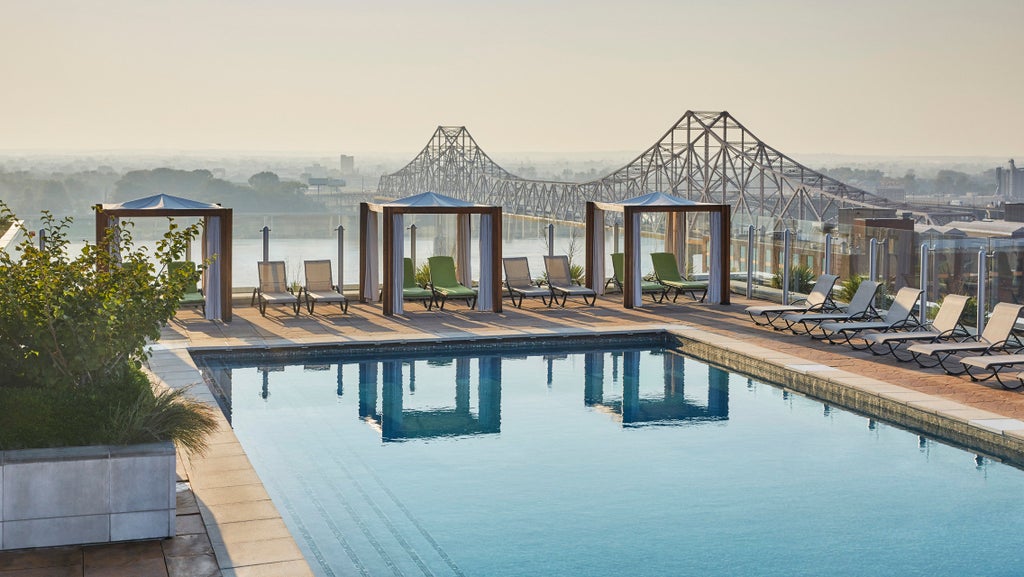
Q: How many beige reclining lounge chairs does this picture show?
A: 10